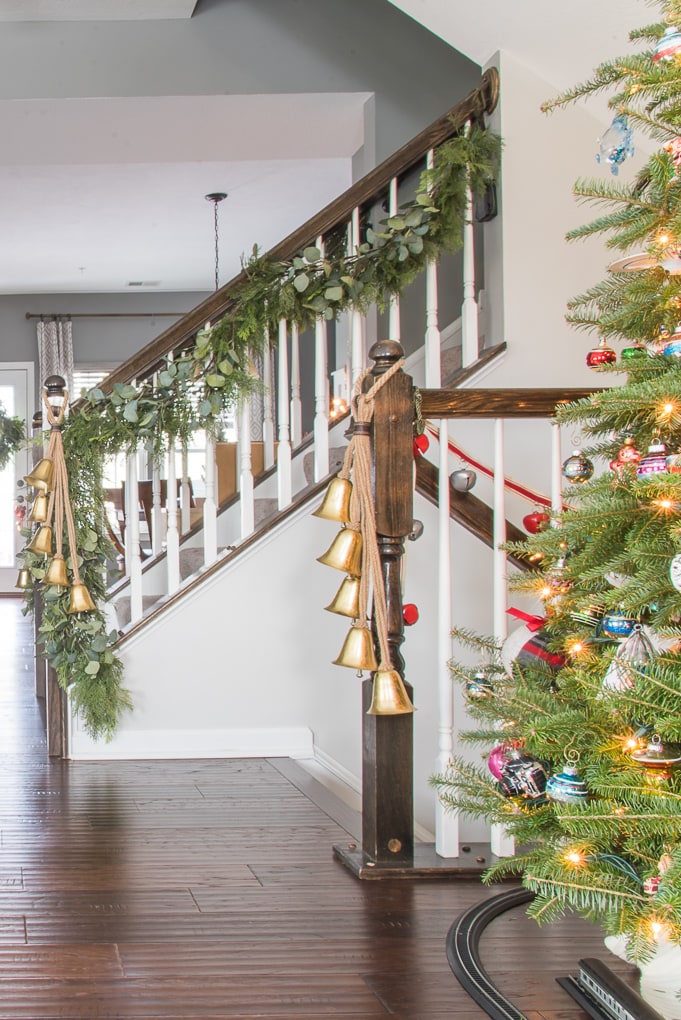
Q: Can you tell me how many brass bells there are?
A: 11